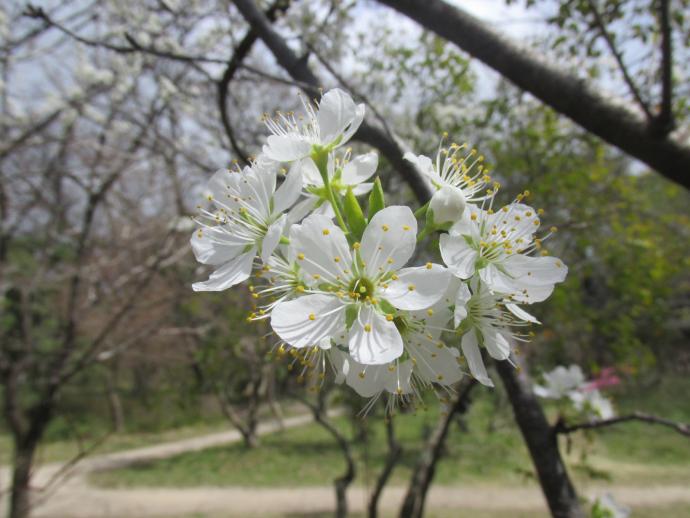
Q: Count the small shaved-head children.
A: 0